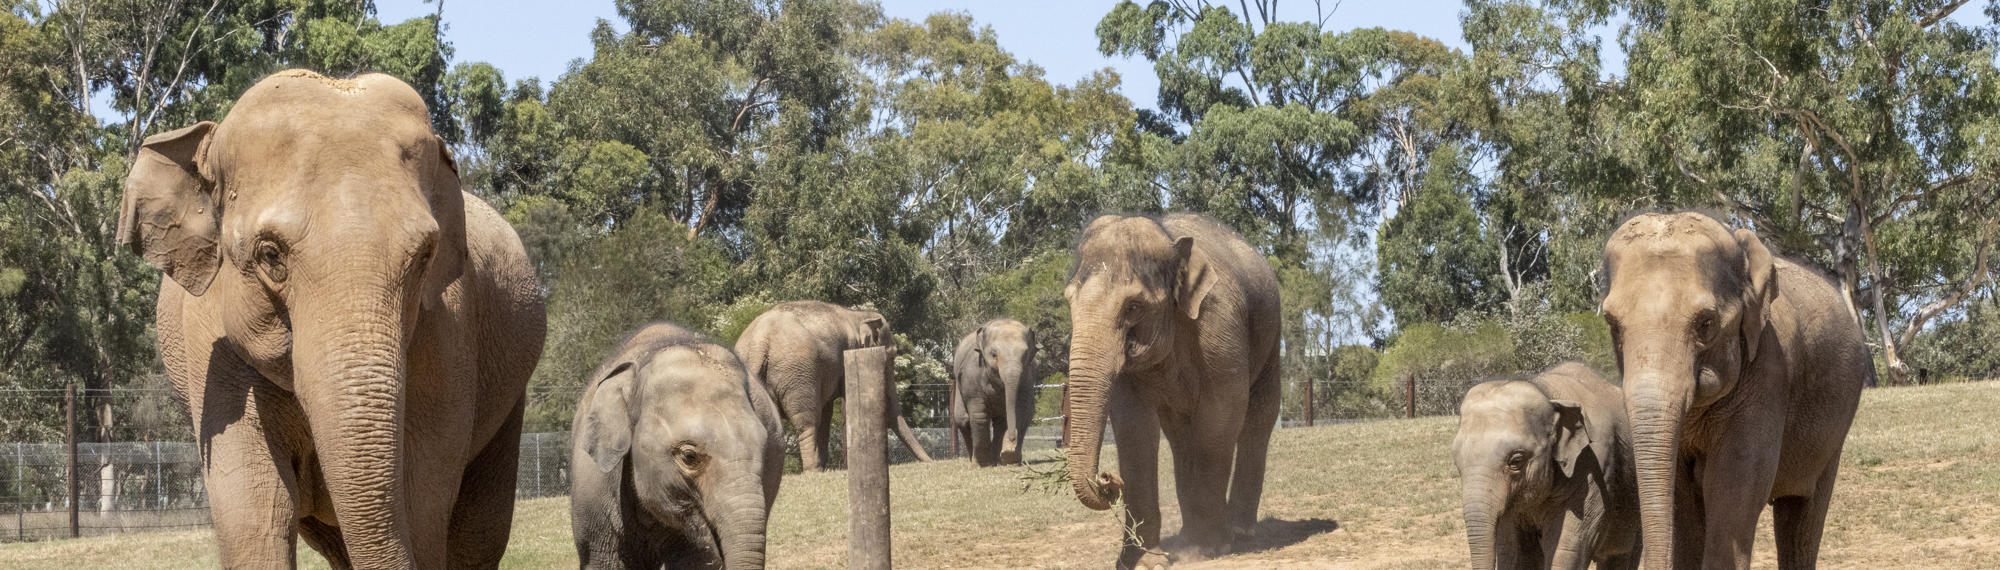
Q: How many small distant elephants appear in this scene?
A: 2